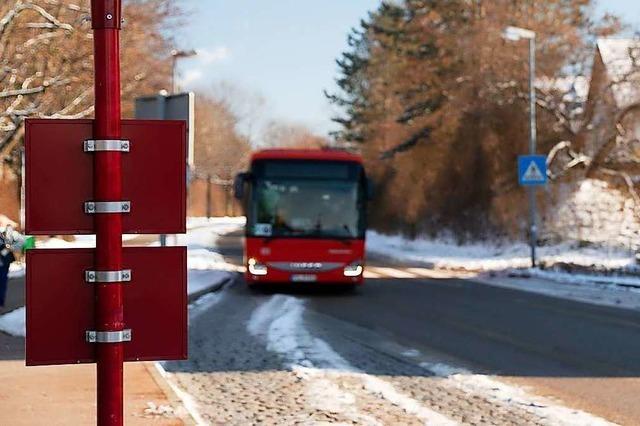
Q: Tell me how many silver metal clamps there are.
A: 4